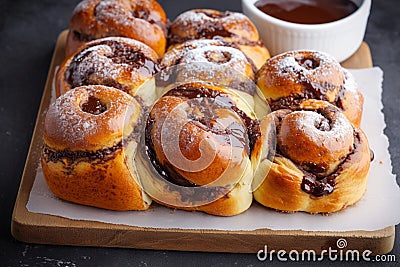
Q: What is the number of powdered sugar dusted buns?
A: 8